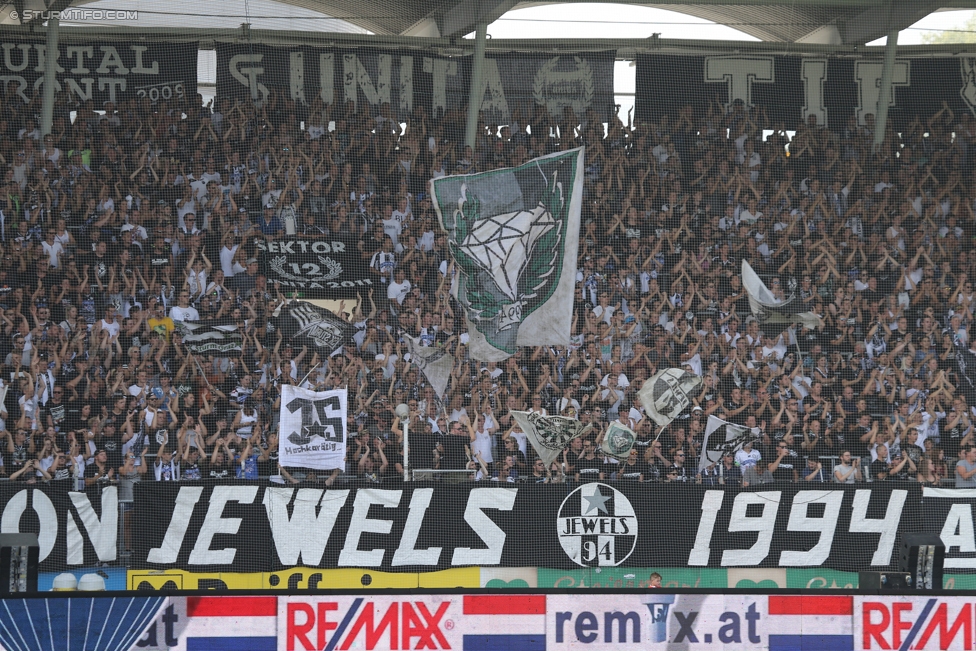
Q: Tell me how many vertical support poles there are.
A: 3